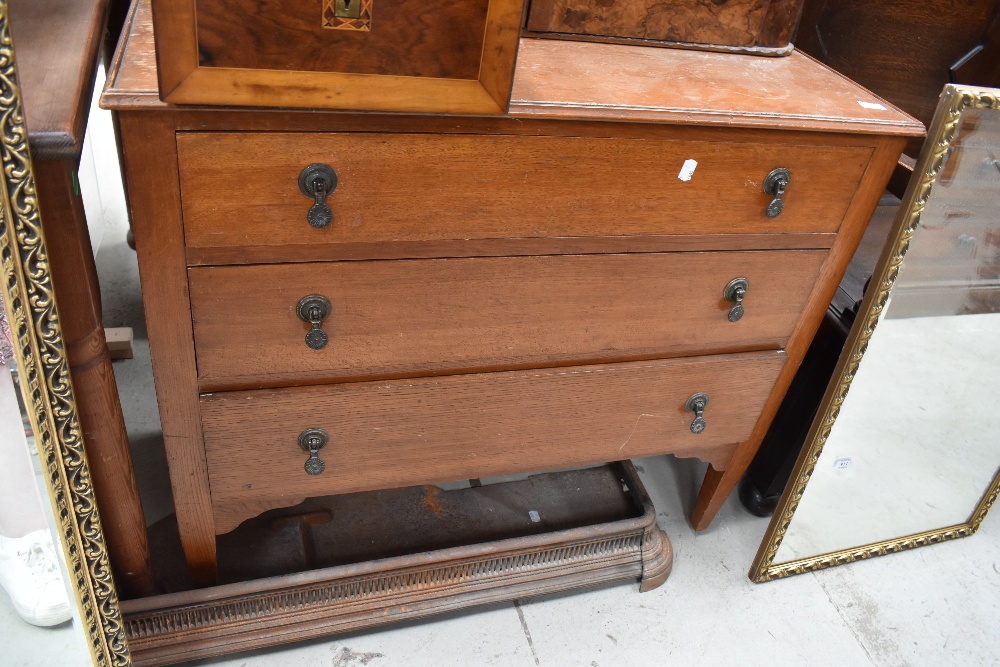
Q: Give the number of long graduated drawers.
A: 3